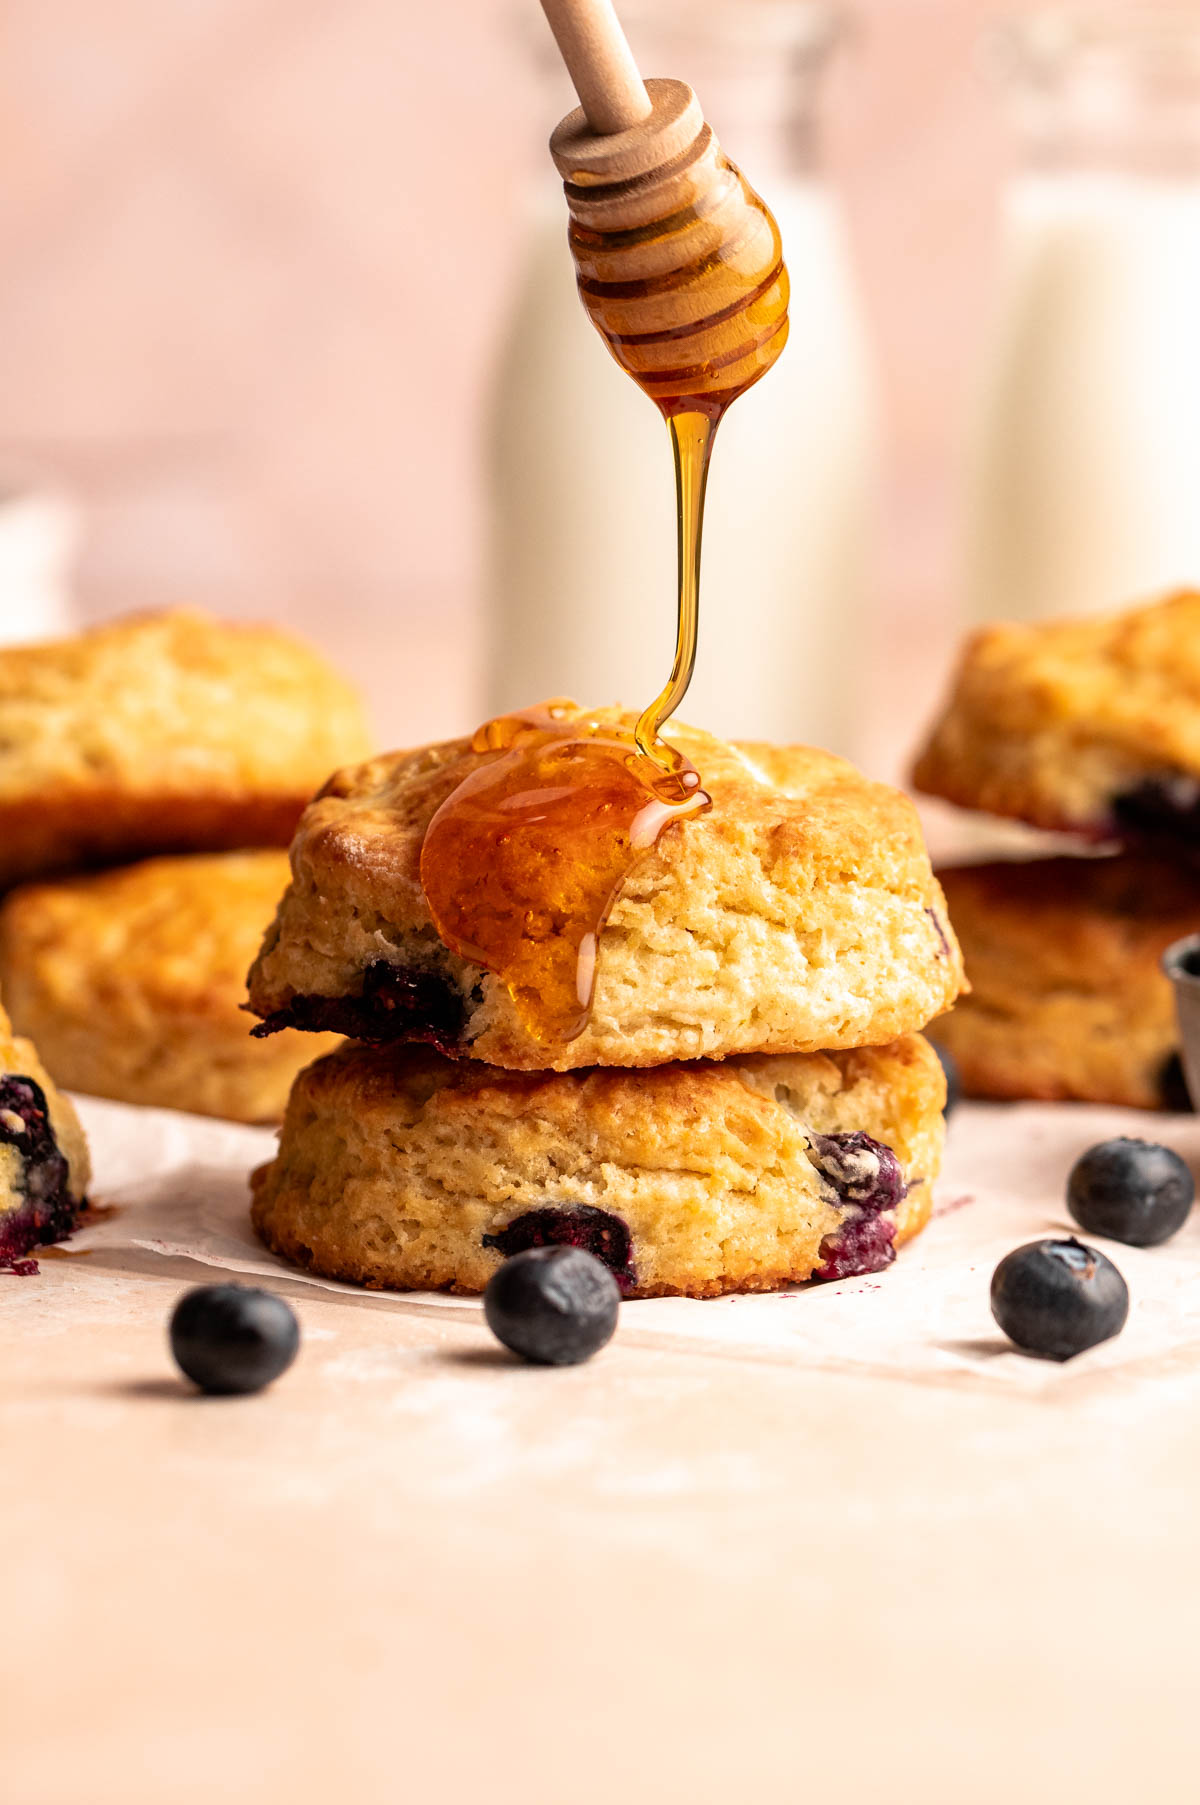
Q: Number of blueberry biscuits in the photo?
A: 7